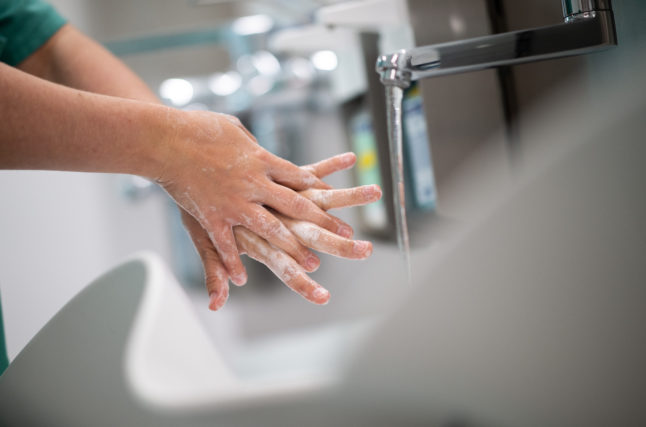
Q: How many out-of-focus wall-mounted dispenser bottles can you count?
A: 2